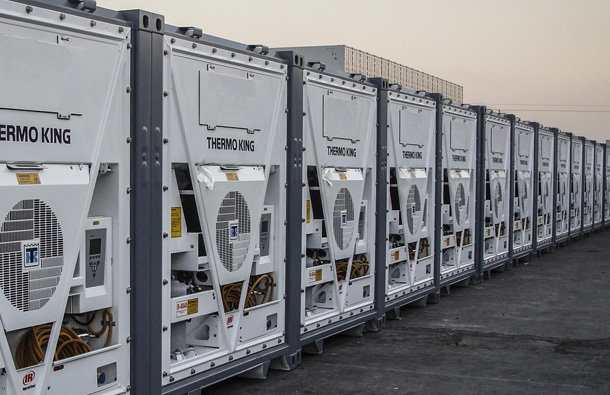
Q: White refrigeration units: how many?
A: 13